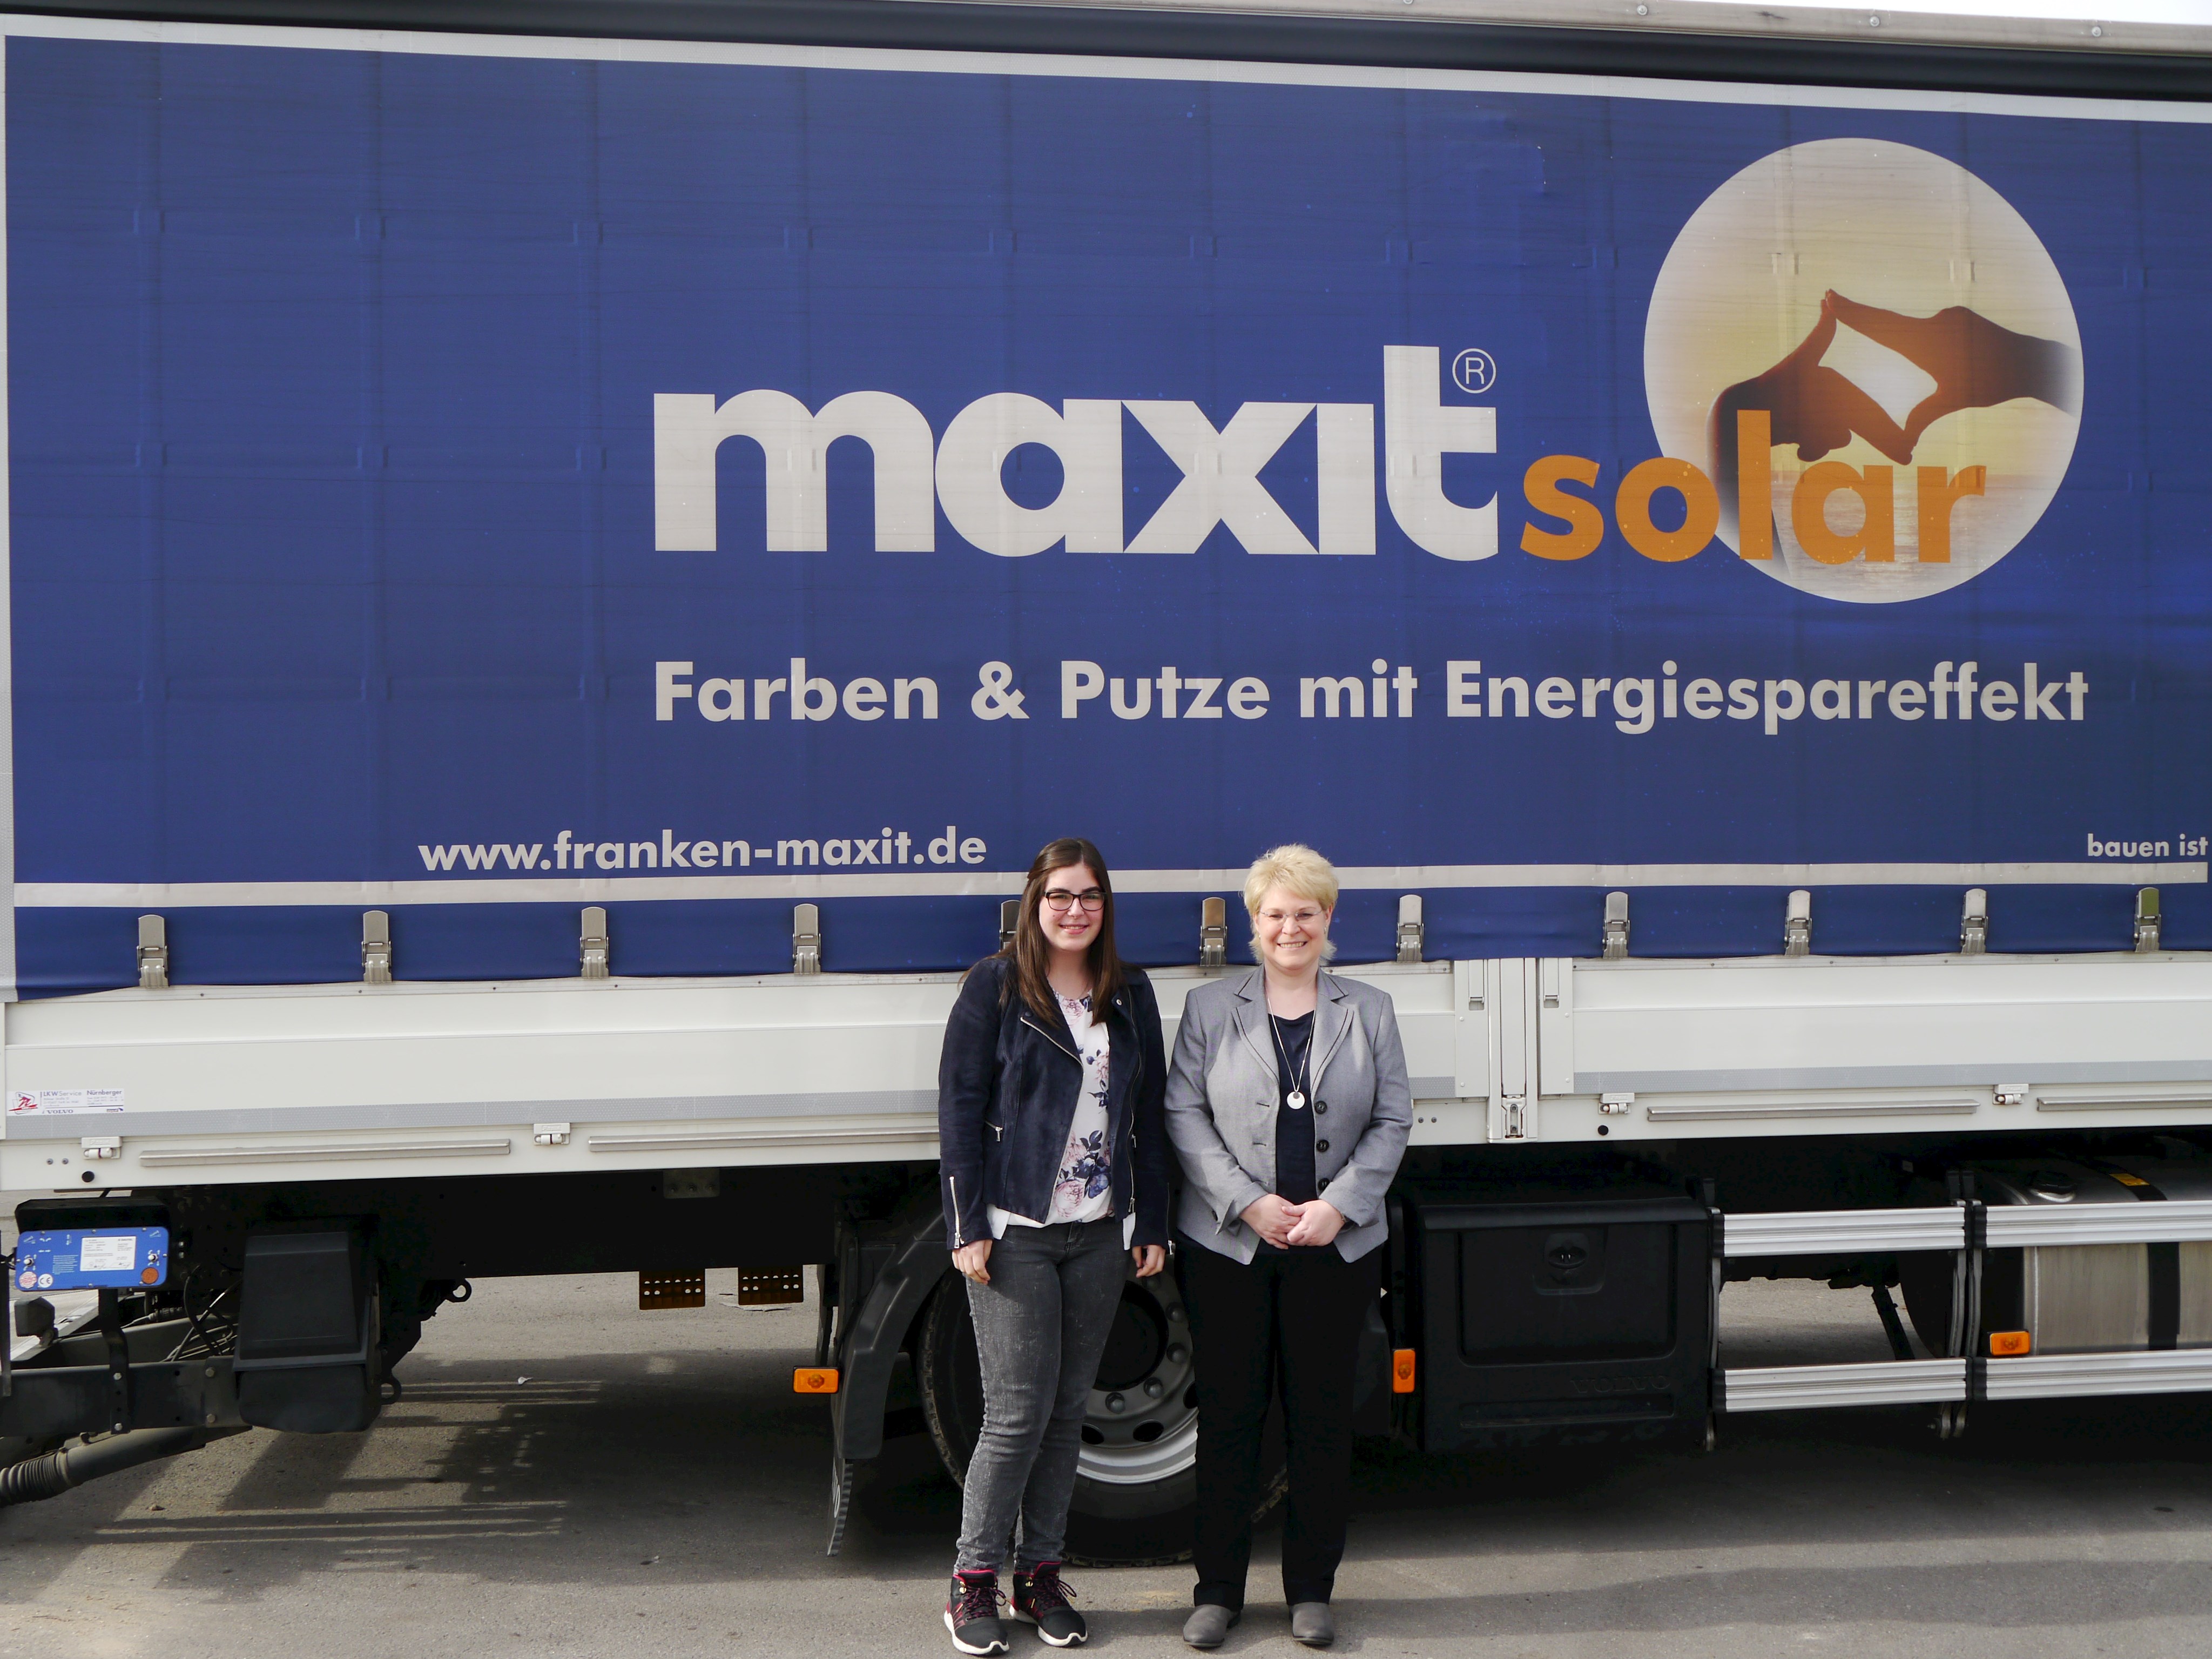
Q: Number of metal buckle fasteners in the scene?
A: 11